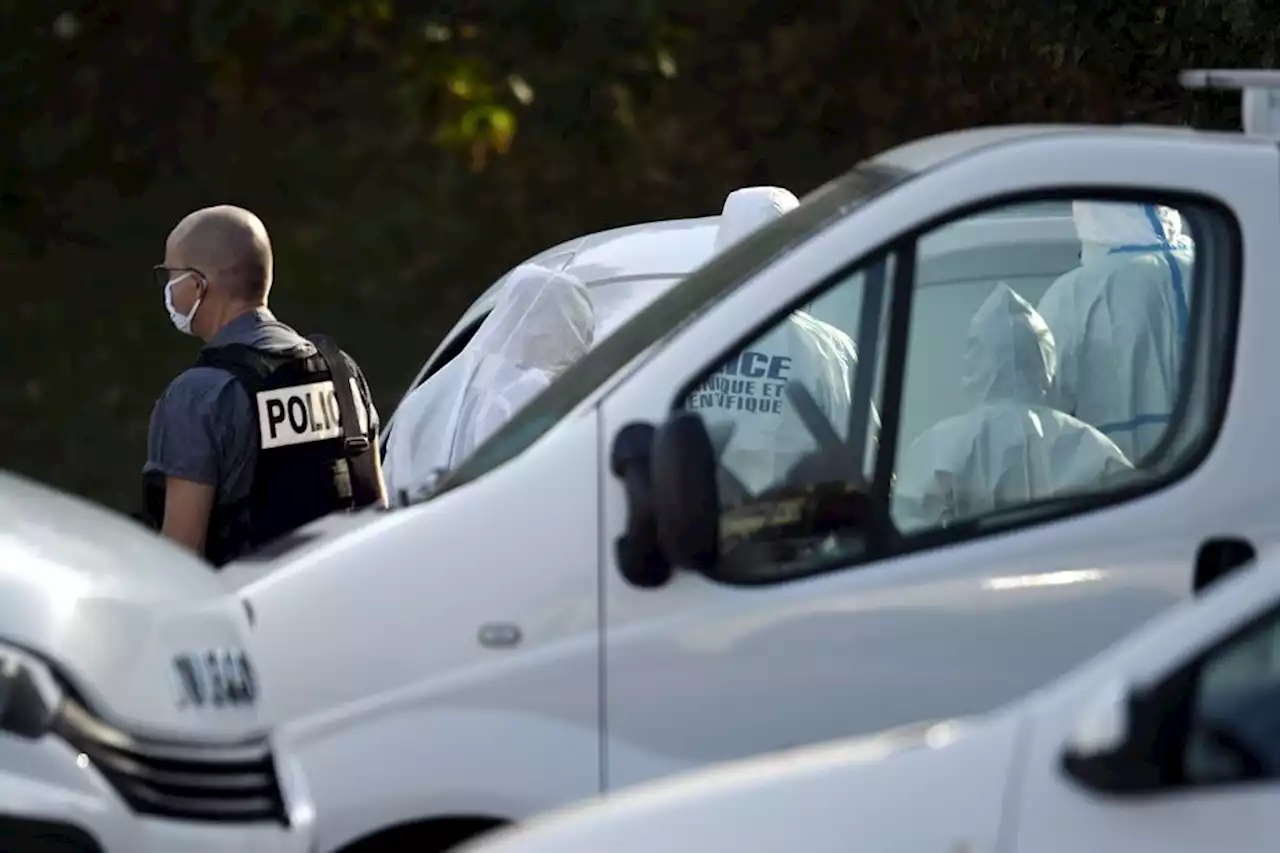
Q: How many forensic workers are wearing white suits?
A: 4